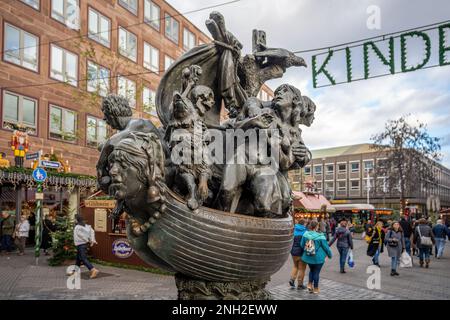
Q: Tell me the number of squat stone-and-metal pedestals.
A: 1